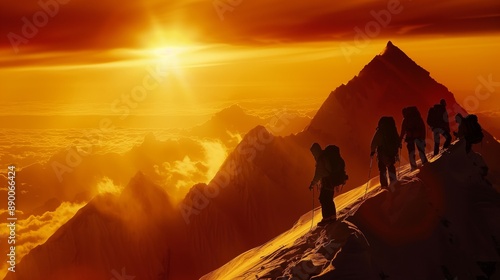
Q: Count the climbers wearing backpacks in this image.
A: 5